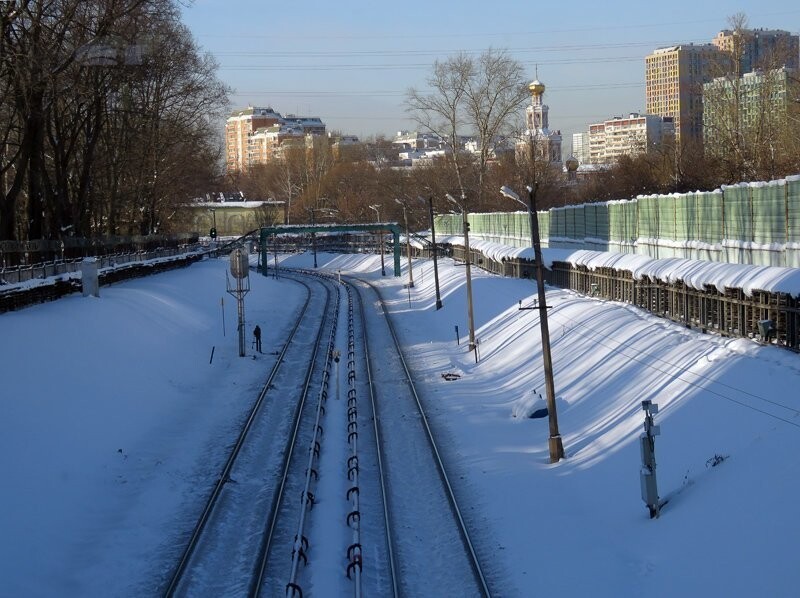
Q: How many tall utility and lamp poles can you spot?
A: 6